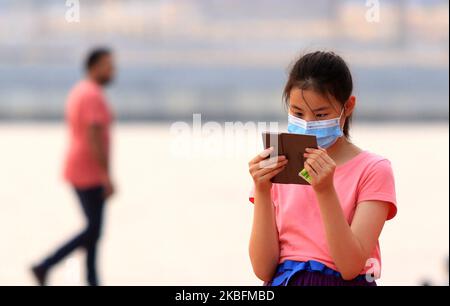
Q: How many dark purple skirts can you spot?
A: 1